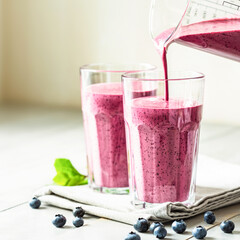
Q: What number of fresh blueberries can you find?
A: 12